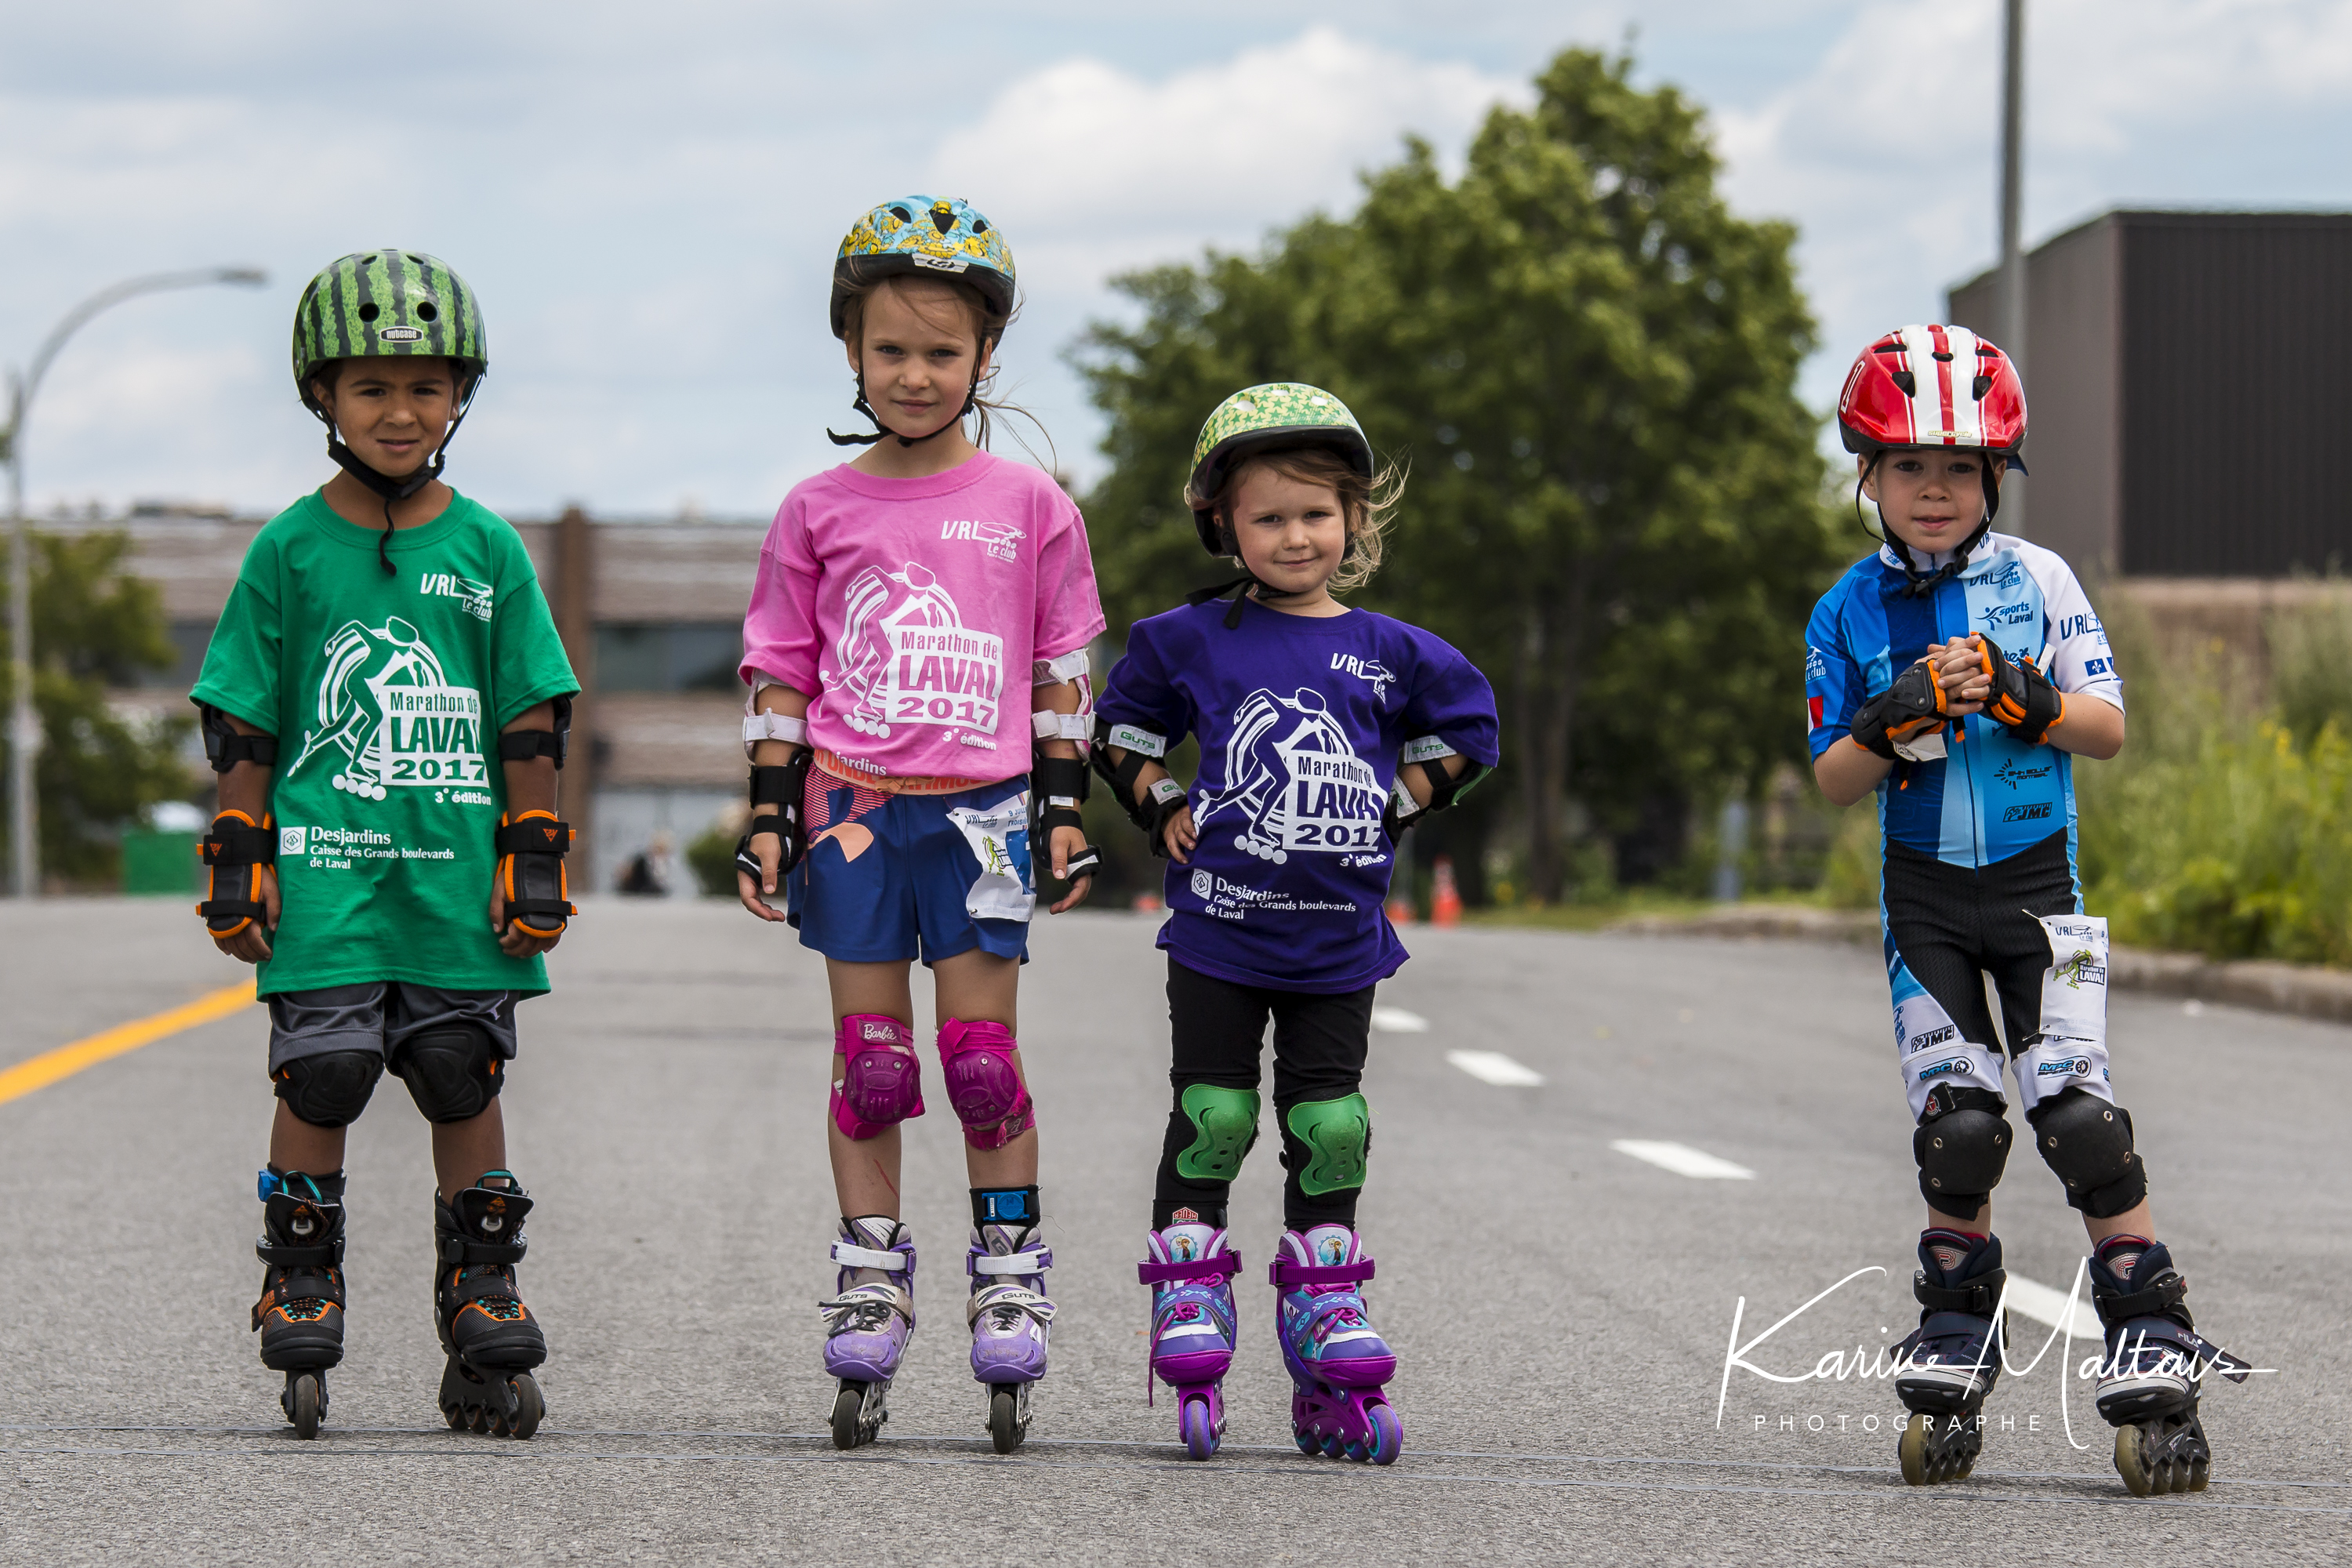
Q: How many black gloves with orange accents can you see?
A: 4